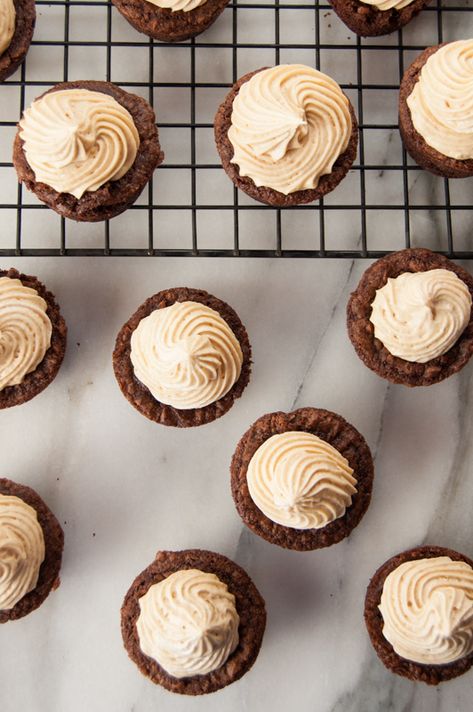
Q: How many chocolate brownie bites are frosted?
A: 13